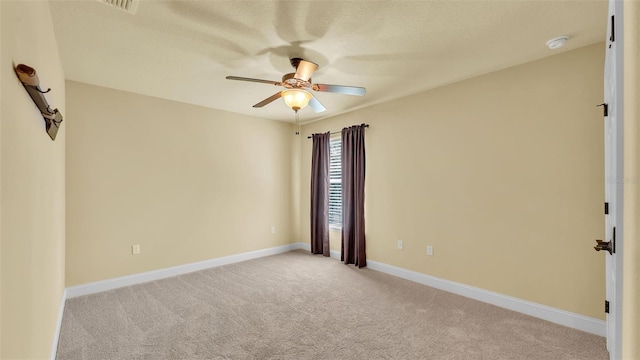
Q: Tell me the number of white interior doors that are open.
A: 1